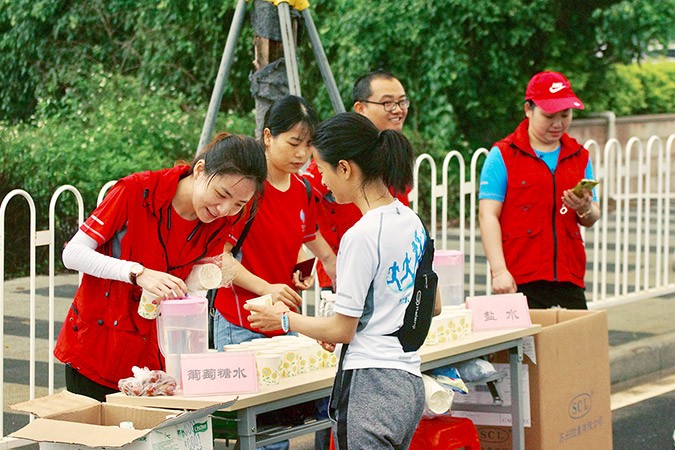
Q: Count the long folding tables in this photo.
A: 1